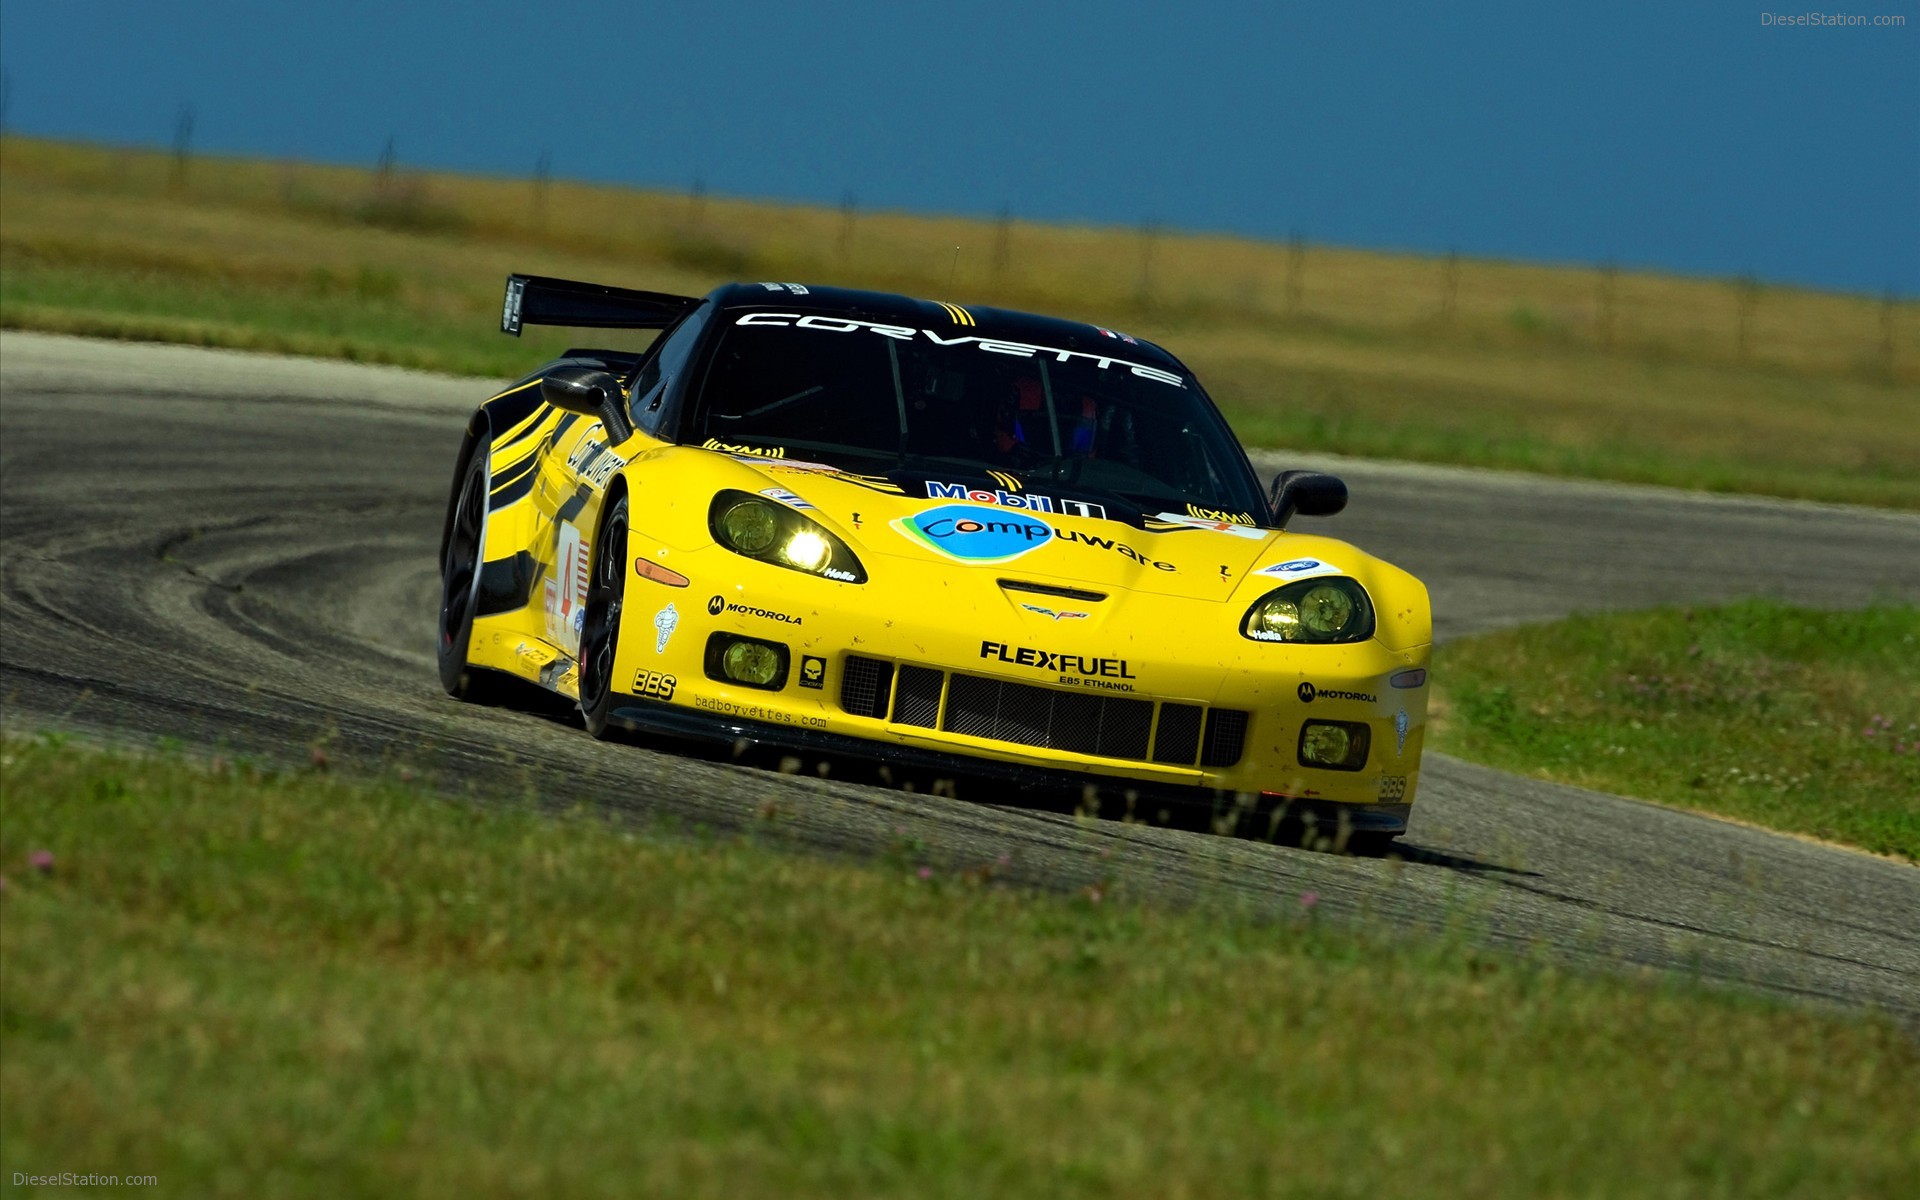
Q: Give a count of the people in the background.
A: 0